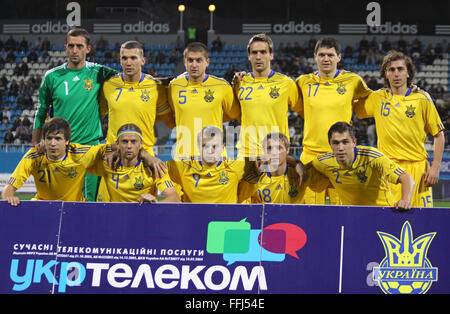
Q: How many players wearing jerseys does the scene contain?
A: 11